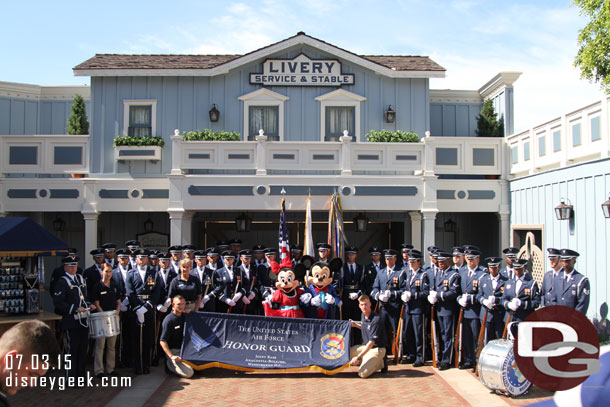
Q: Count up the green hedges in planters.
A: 3